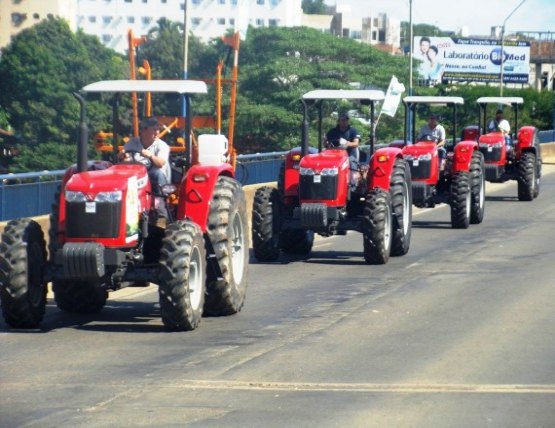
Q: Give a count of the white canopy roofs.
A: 4